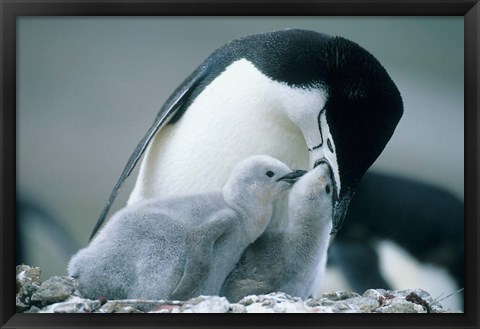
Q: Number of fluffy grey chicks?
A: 2